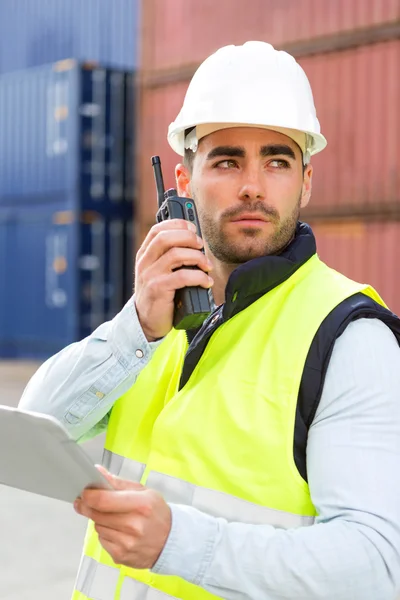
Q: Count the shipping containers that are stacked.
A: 6